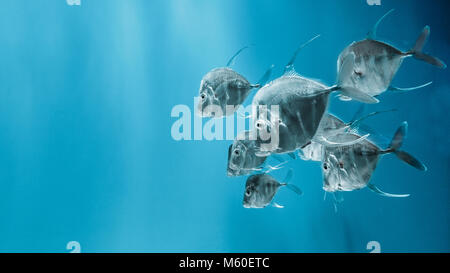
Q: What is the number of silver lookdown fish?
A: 7